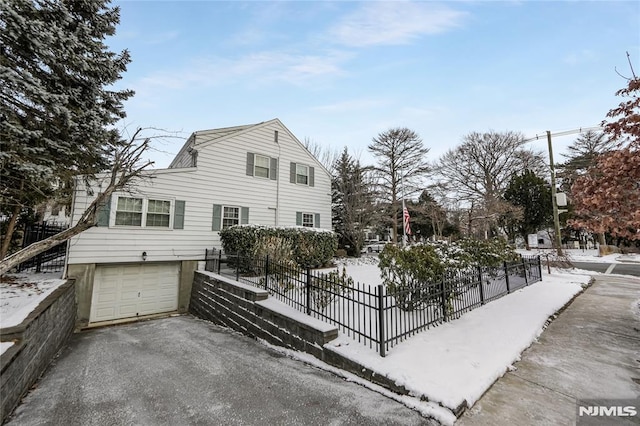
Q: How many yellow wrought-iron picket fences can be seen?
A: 0